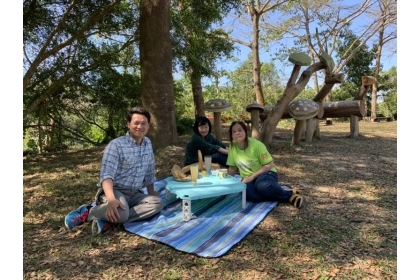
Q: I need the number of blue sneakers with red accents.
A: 2